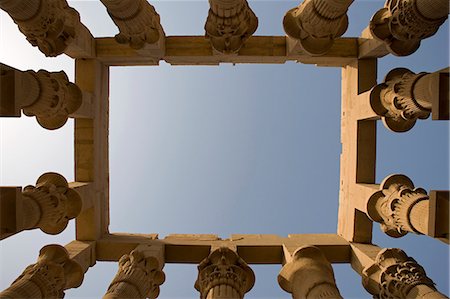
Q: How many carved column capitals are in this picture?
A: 14